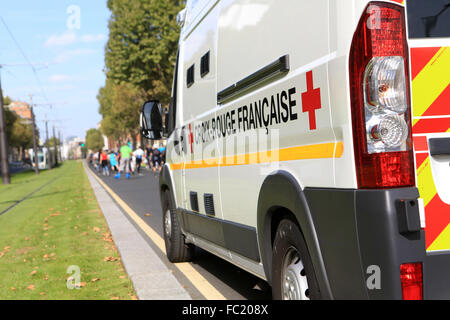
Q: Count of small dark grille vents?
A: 4